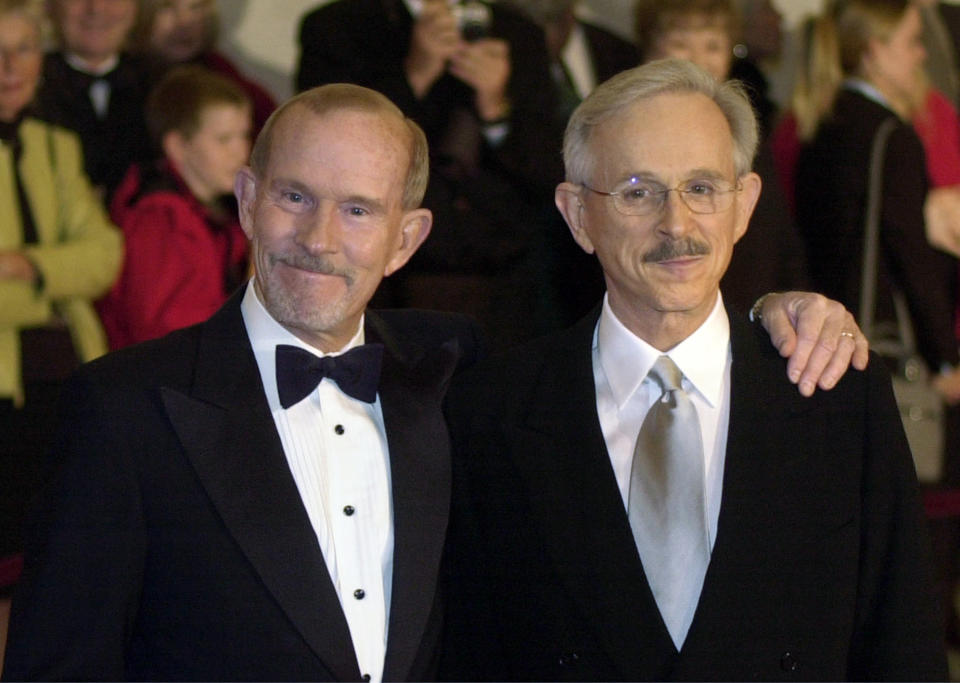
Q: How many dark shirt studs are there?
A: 4